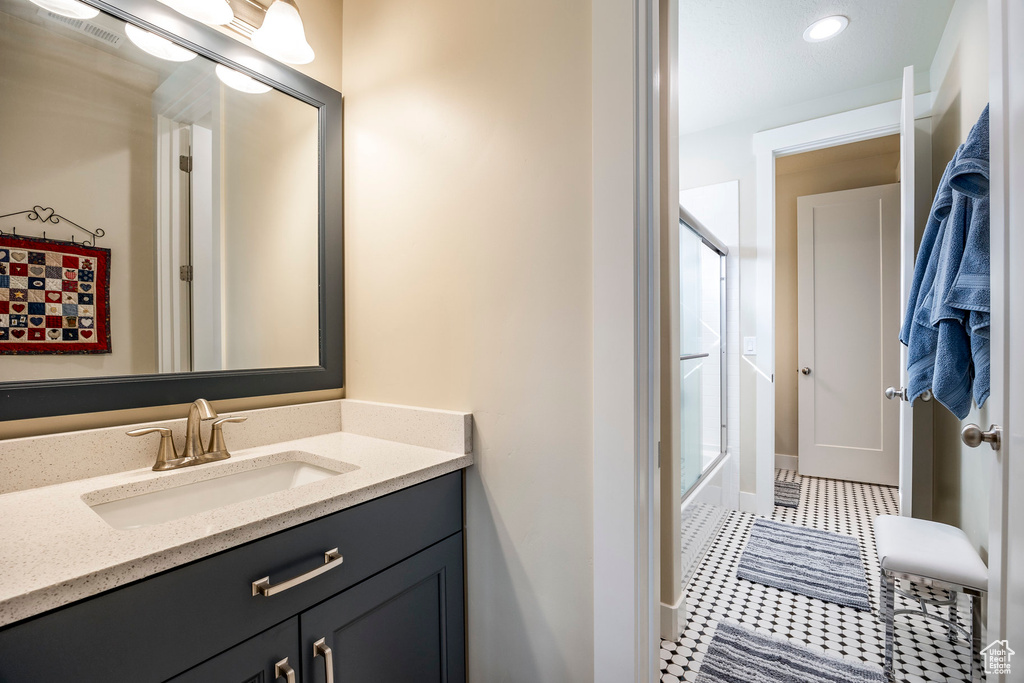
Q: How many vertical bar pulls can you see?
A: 2